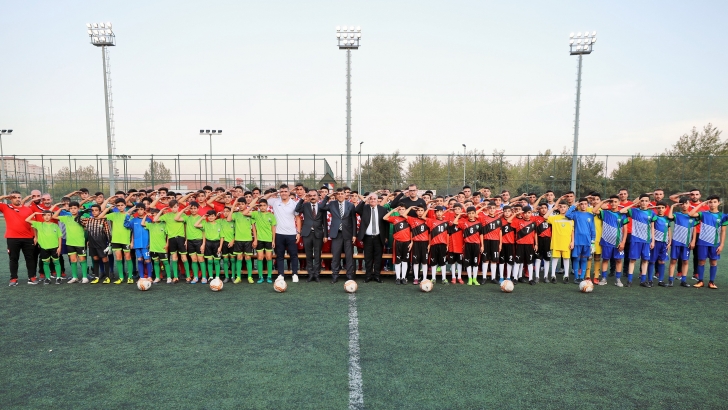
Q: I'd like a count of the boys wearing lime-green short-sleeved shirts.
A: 10